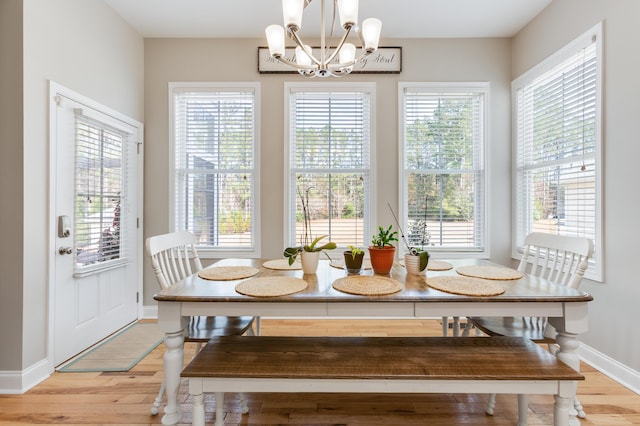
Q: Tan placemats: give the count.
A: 8